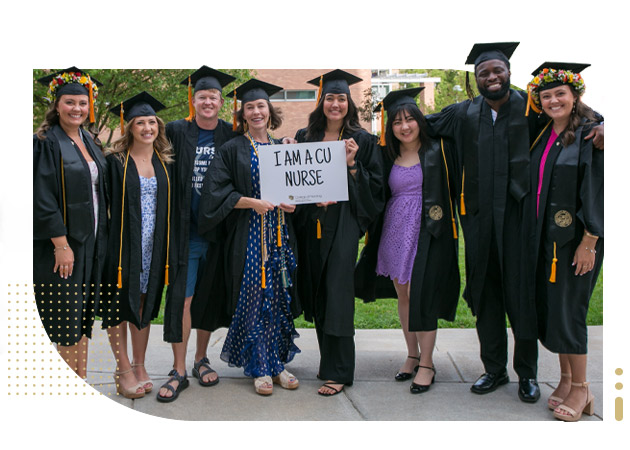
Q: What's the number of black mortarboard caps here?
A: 8